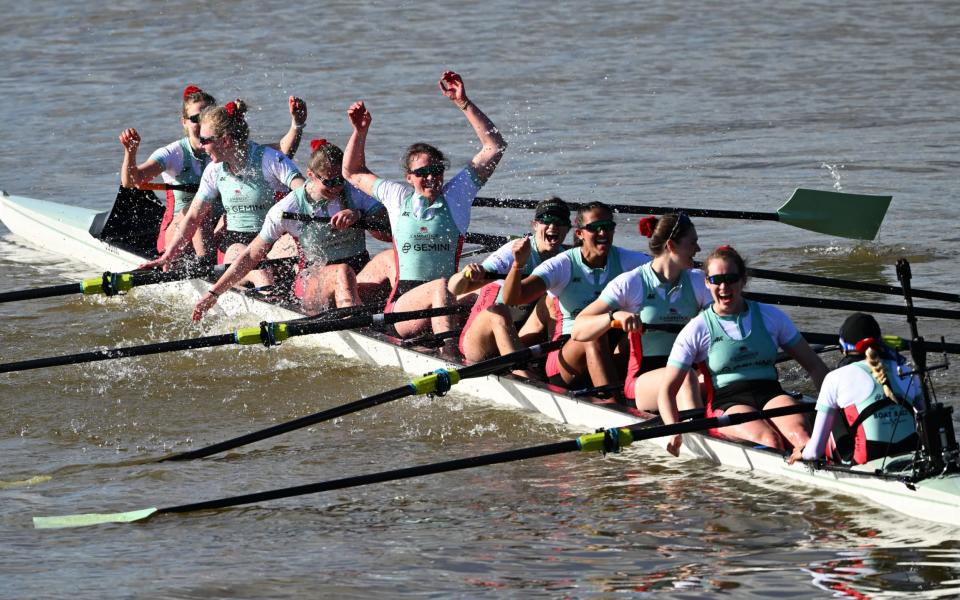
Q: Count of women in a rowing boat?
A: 9